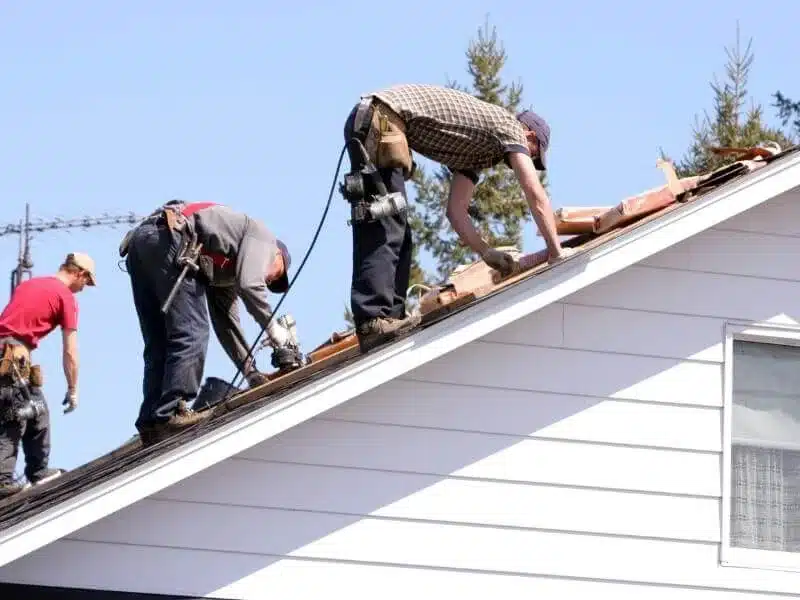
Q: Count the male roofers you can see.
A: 3